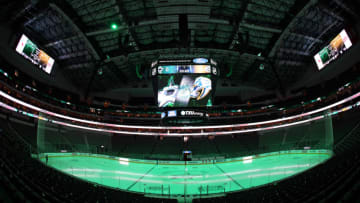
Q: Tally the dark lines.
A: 3